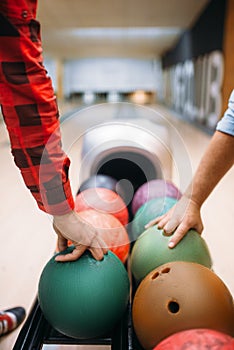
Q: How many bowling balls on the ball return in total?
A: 9